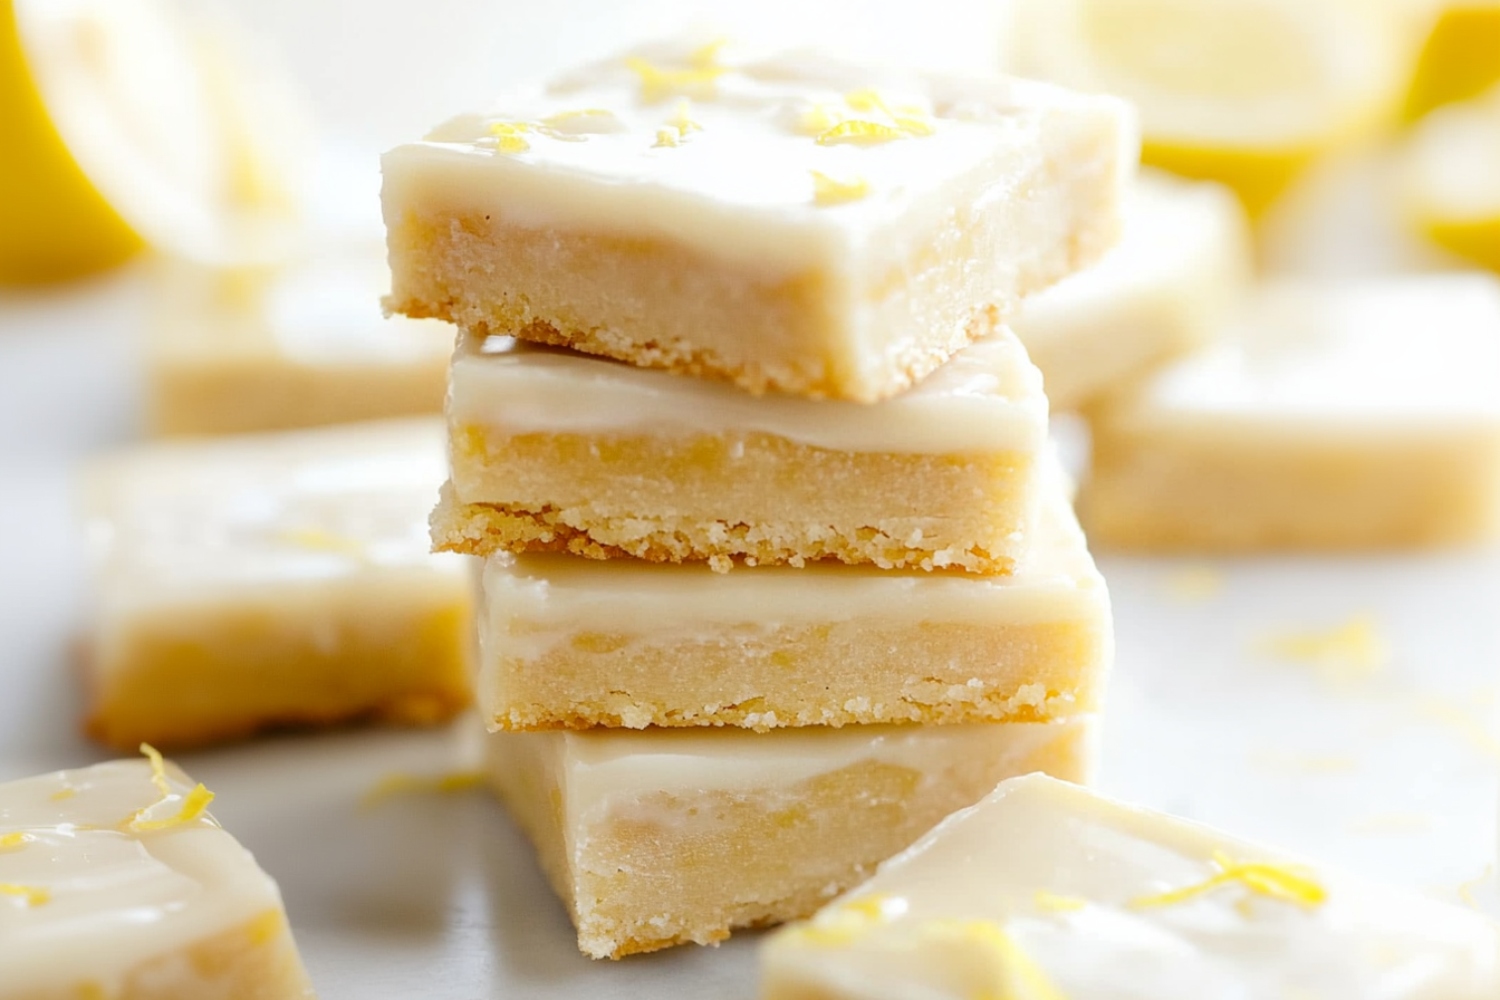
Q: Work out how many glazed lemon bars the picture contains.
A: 10